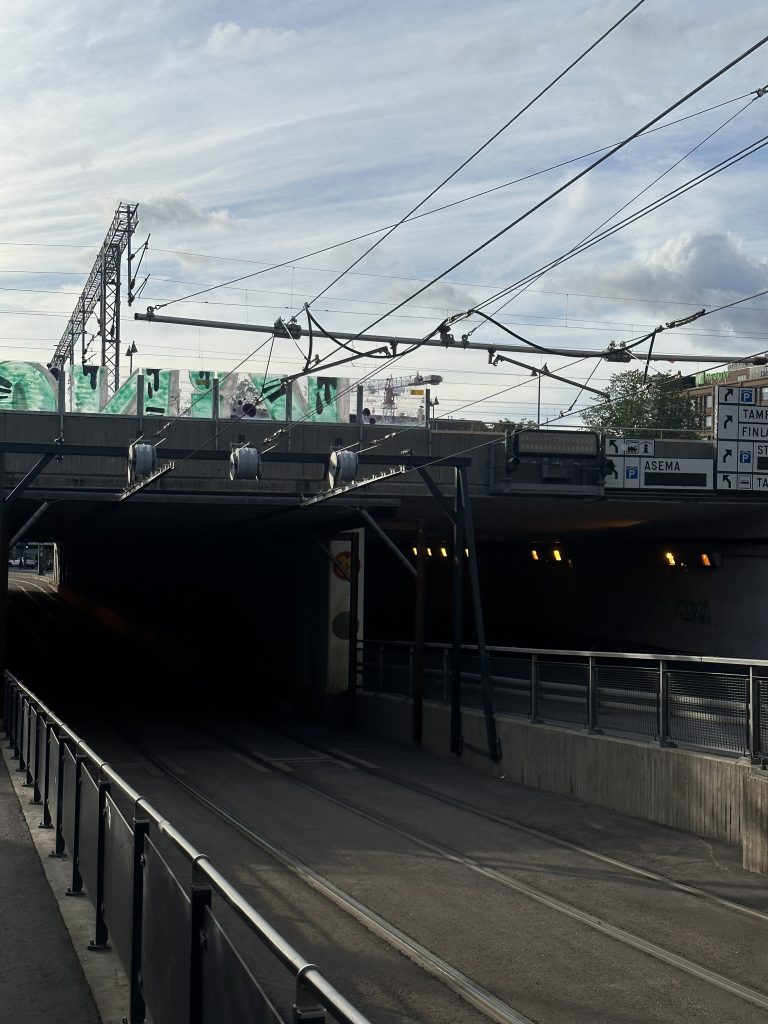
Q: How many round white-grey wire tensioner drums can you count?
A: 3